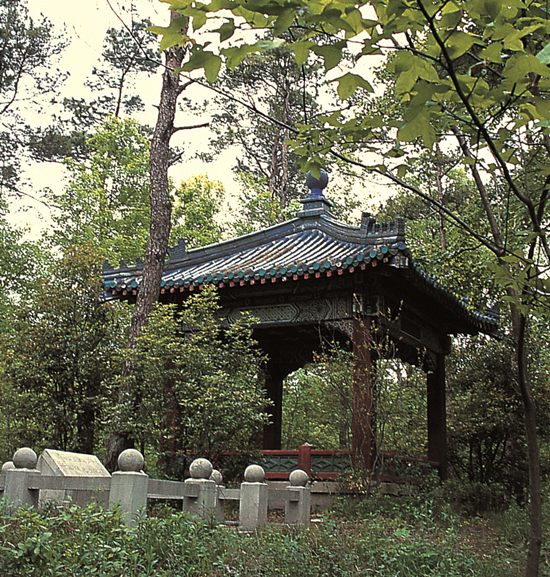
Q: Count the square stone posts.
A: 7